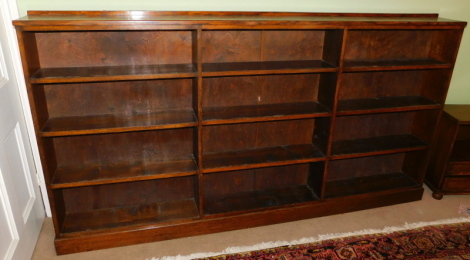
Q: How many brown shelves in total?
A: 12